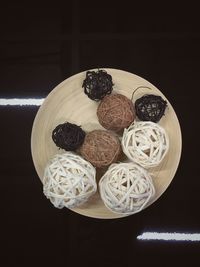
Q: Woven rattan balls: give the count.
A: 8